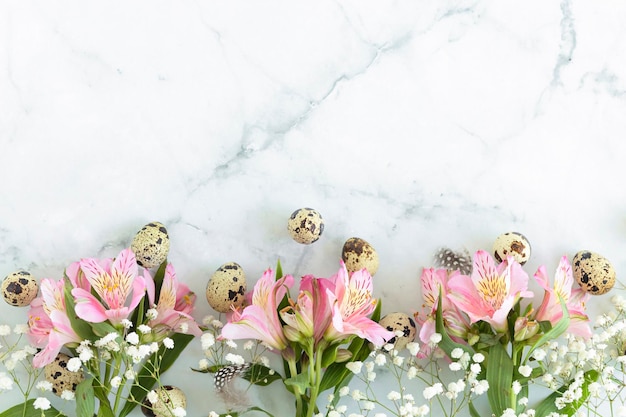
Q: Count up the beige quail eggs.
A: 10